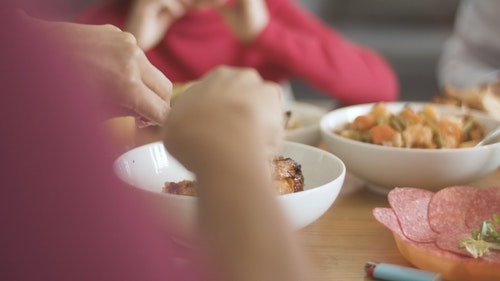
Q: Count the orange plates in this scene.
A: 1